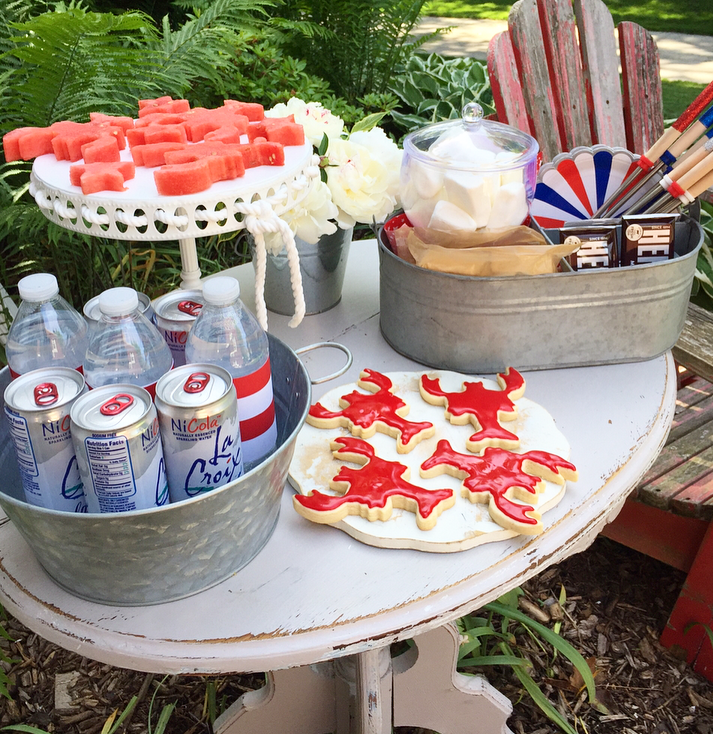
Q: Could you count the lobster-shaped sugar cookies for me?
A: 4